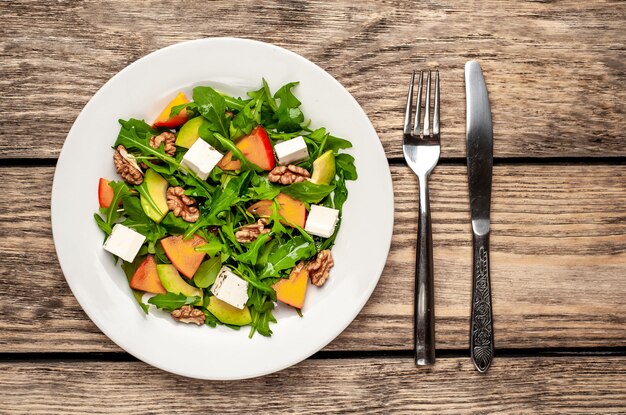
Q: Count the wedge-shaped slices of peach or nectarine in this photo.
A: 7